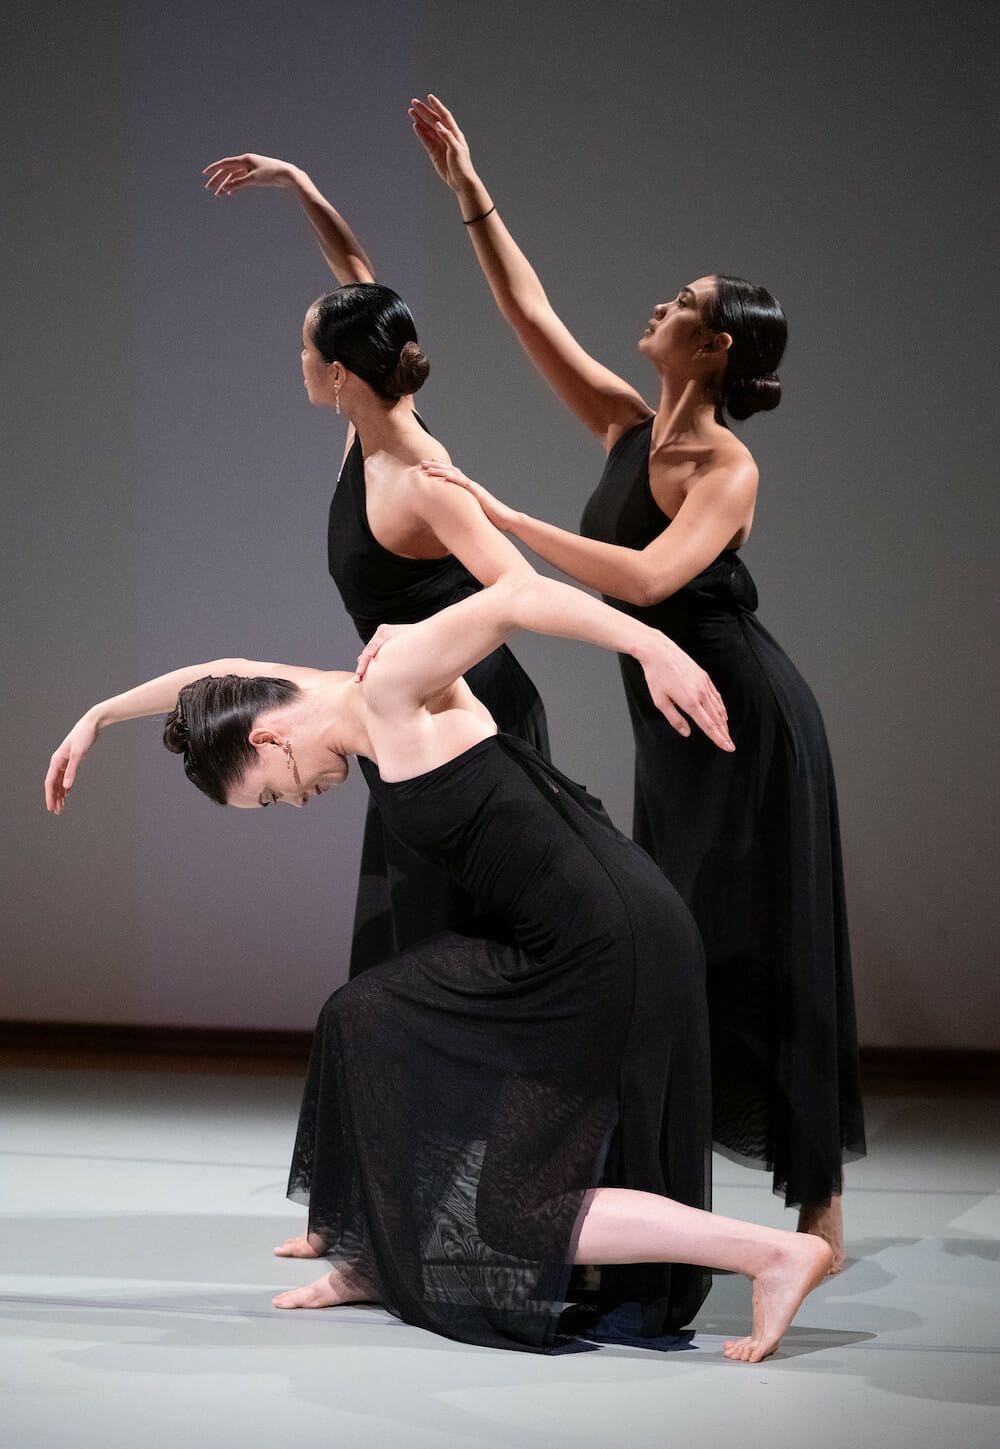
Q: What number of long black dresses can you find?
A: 3